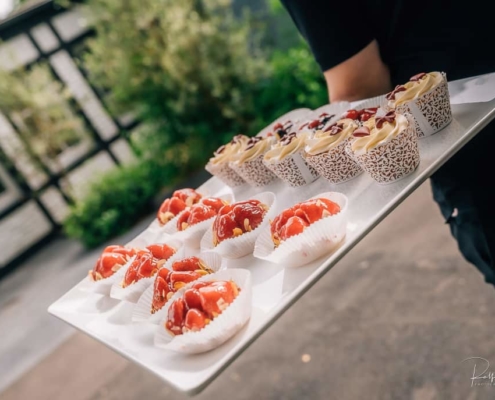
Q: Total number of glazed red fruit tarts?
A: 8